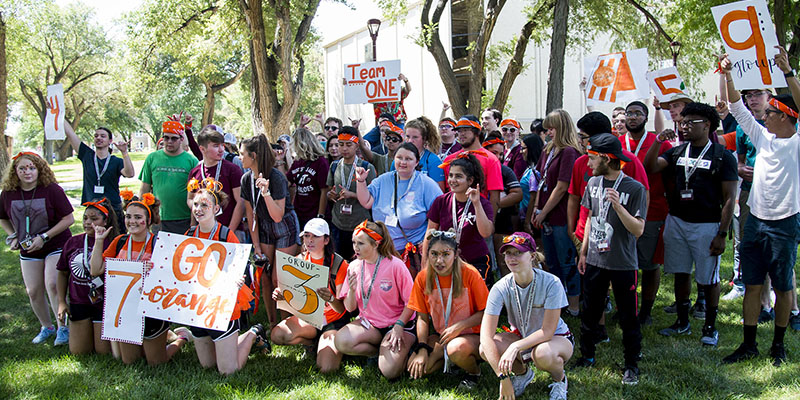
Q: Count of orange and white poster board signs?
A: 8